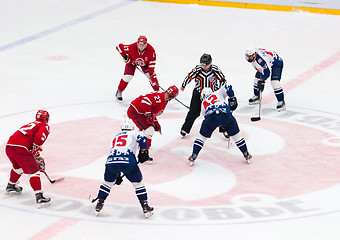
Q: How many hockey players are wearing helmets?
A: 6